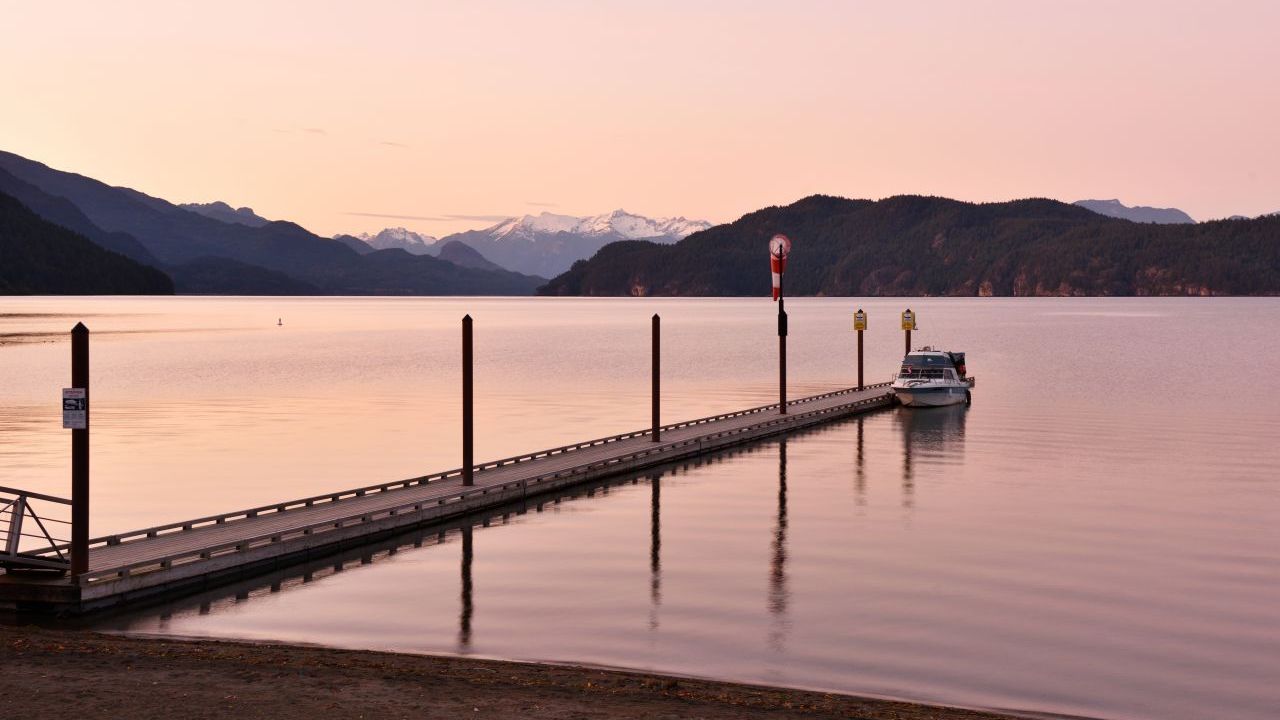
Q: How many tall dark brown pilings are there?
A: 6